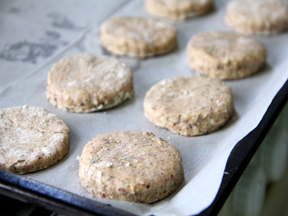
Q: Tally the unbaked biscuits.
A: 8